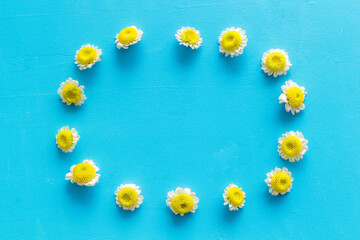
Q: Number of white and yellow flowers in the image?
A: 14